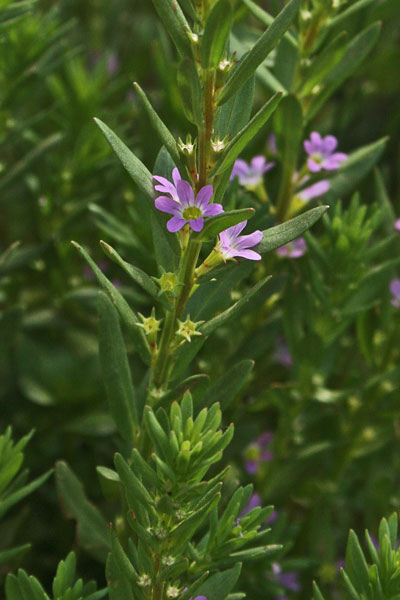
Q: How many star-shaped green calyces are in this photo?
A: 3